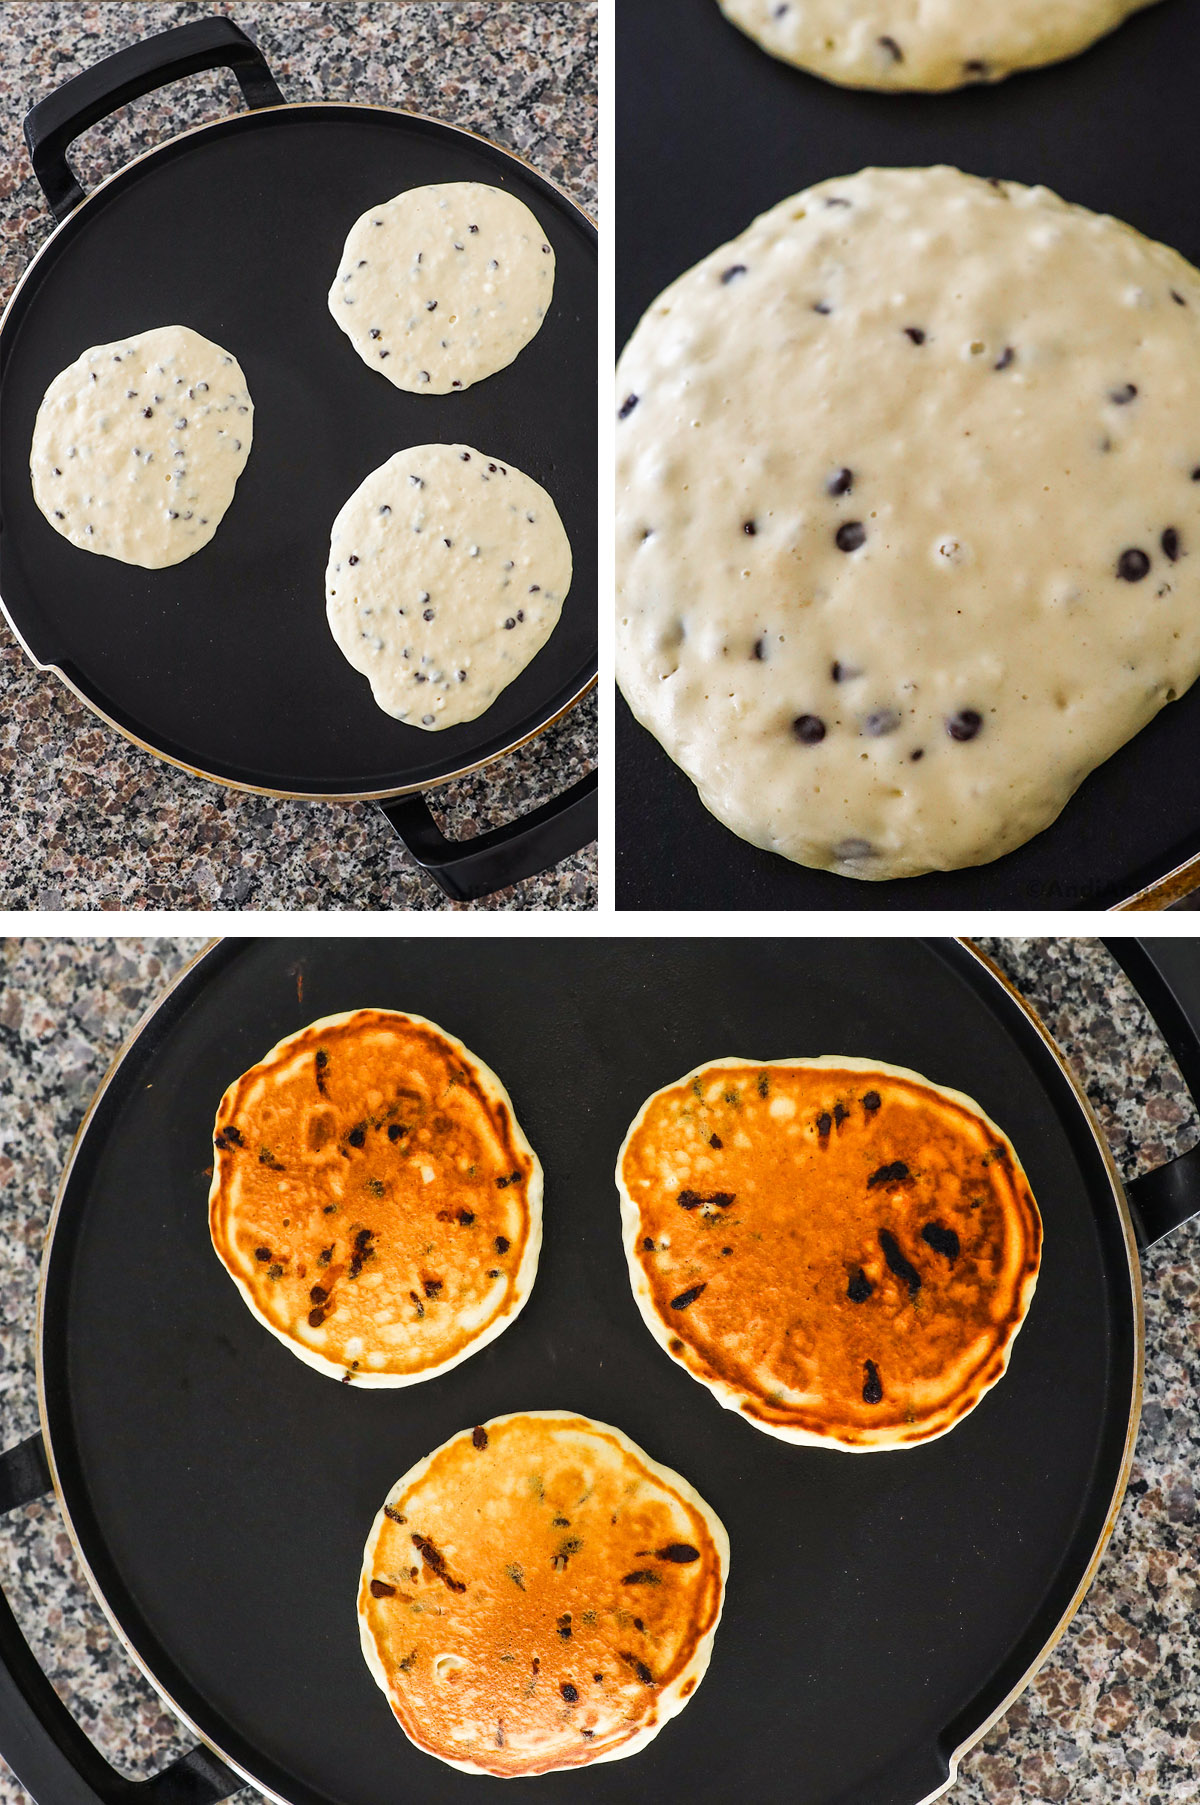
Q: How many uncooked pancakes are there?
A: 5